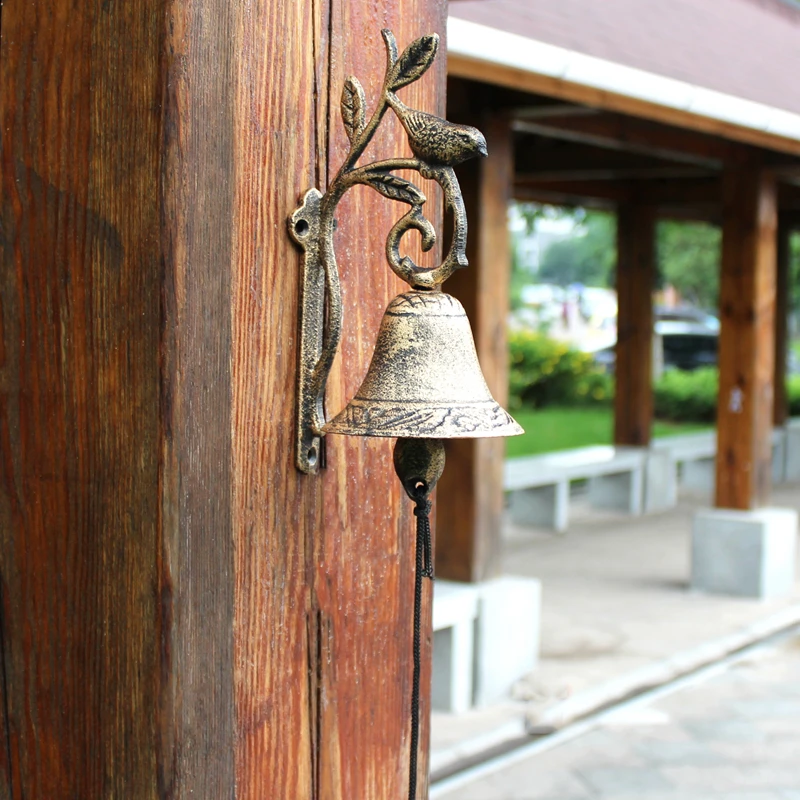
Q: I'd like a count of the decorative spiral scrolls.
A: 1